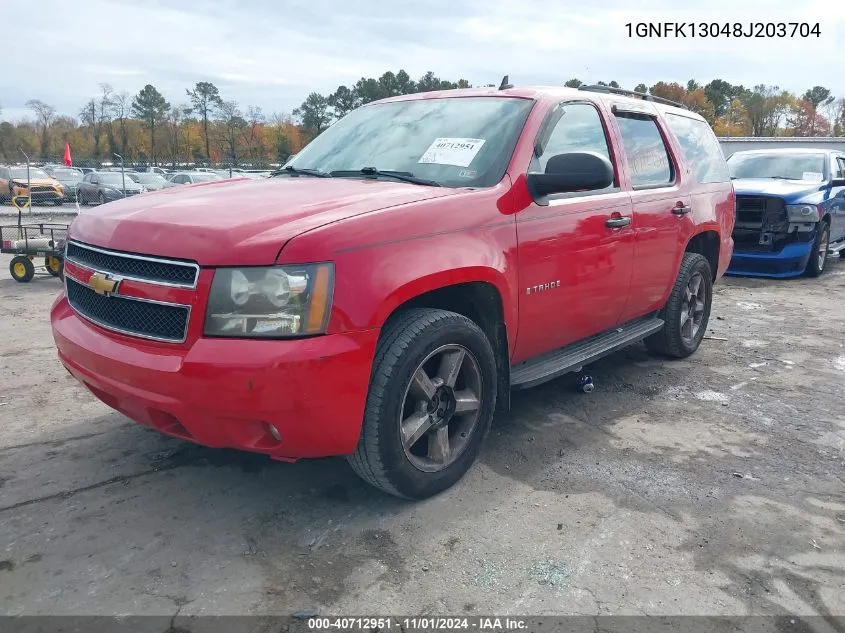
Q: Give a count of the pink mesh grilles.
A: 0